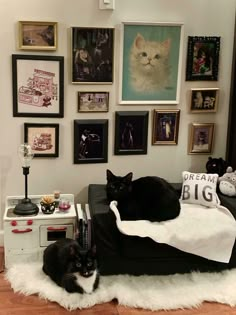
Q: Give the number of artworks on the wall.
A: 12